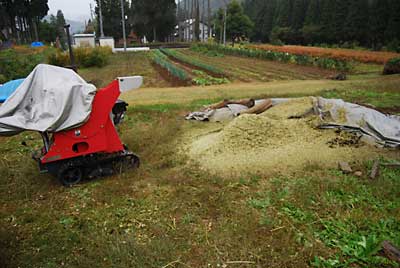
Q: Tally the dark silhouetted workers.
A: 0